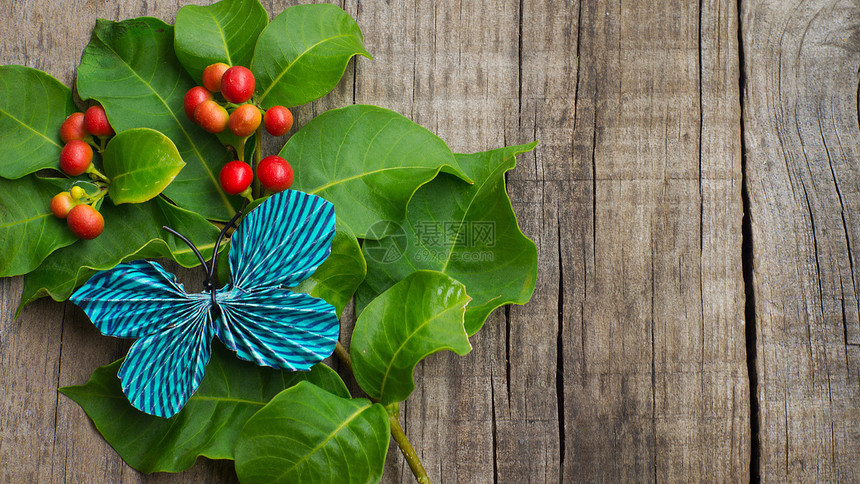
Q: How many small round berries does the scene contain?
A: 13